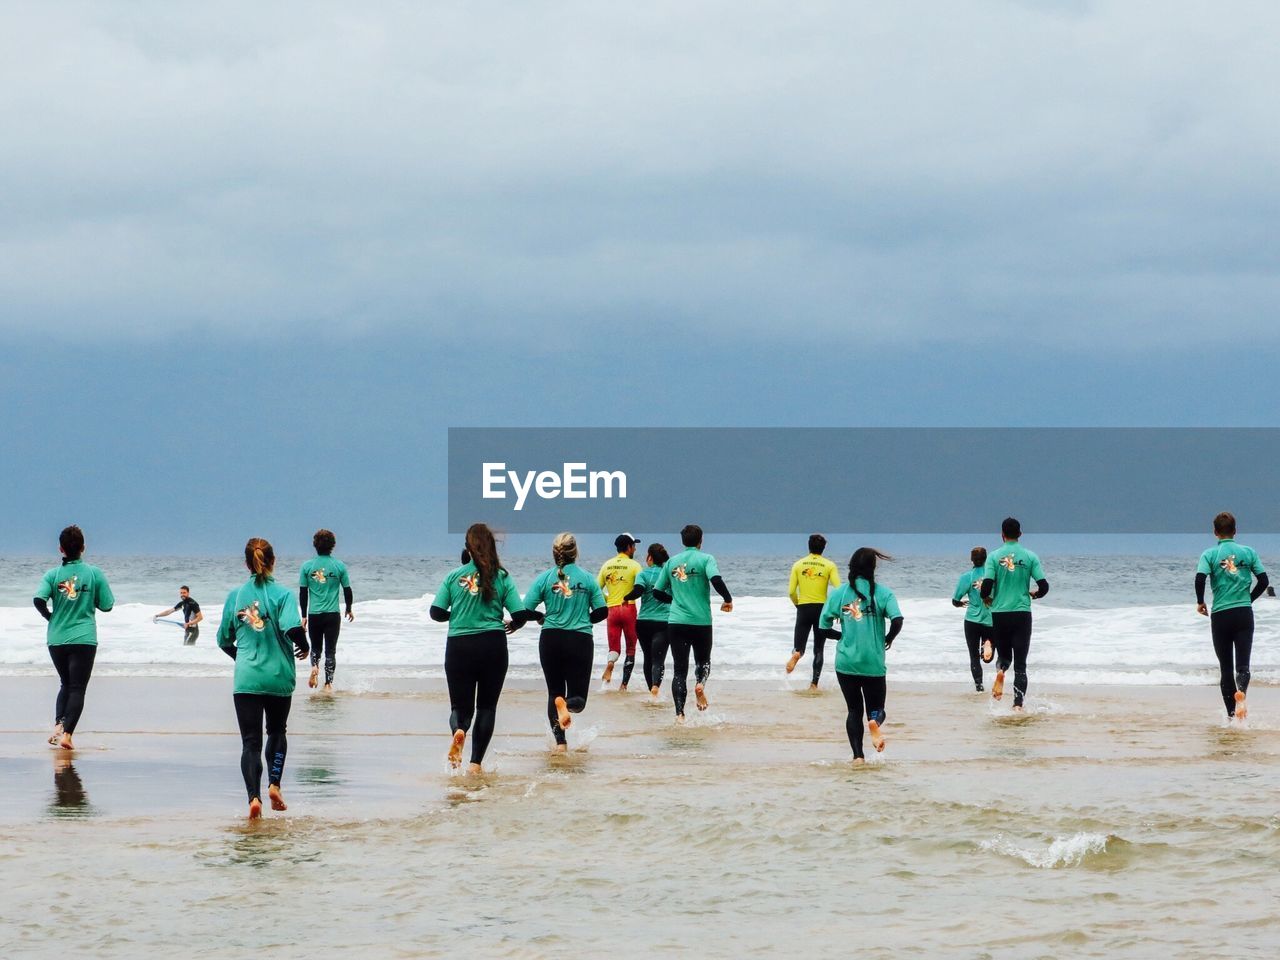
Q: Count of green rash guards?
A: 11